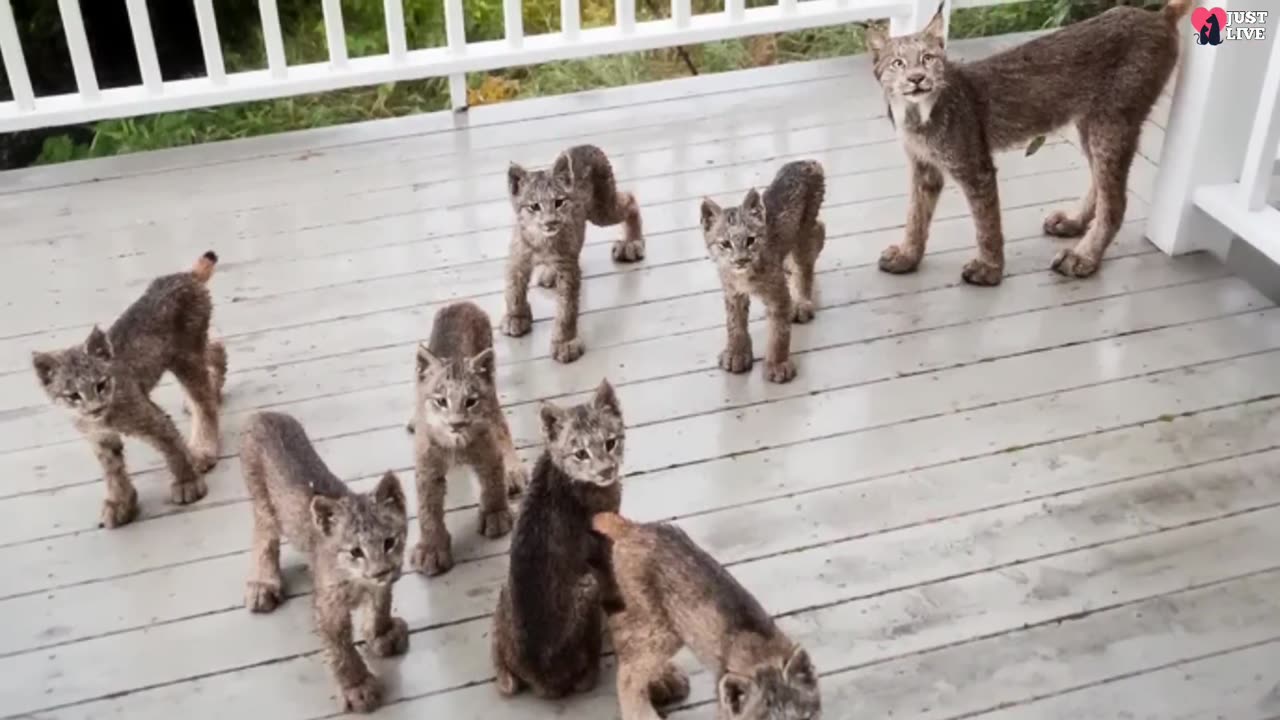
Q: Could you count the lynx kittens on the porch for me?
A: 7